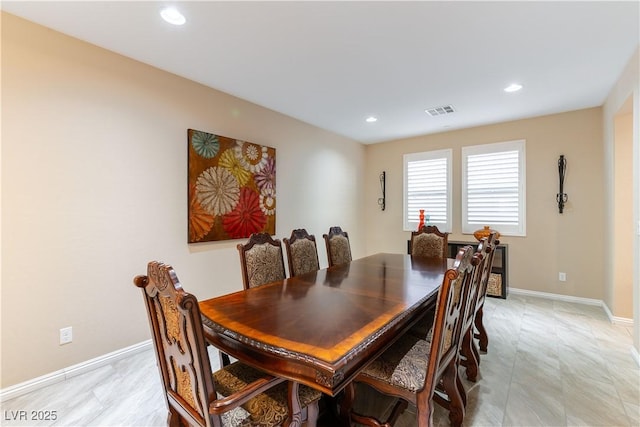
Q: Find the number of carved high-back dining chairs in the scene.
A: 8